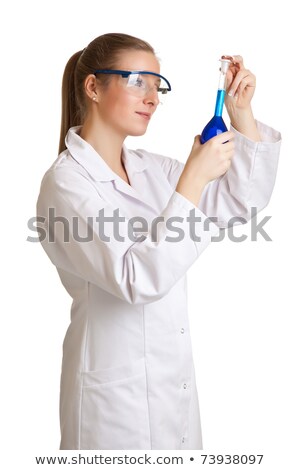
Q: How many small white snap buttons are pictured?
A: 3